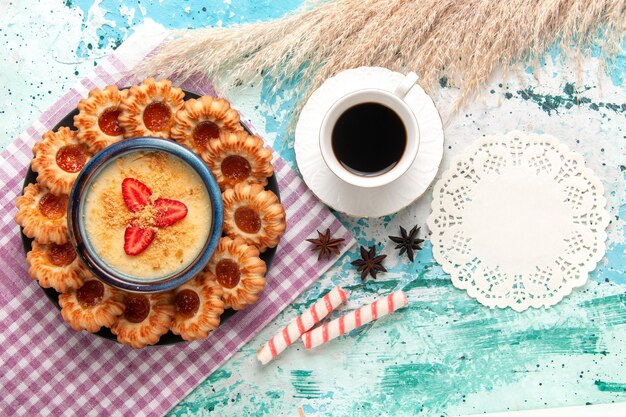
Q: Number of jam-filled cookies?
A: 12